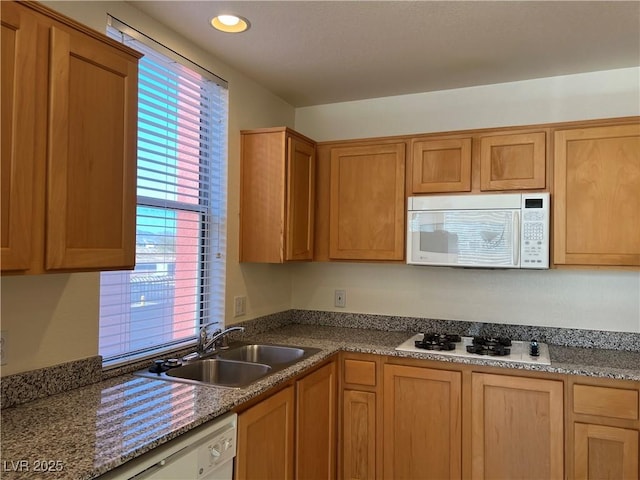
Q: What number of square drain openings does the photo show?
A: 0